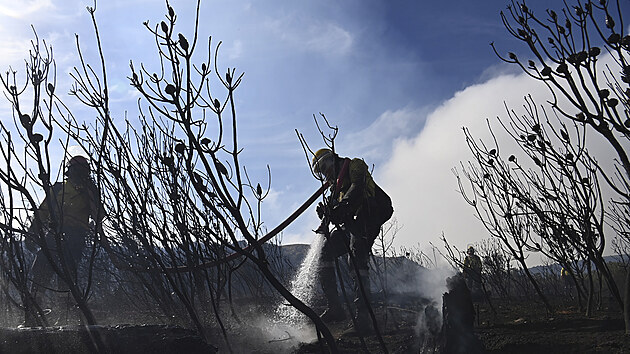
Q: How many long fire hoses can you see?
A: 1